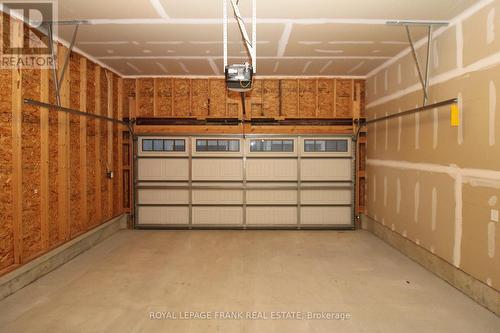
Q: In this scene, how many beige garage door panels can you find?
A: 12